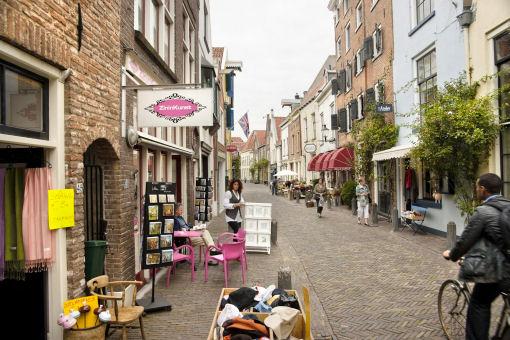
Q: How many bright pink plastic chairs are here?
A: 3